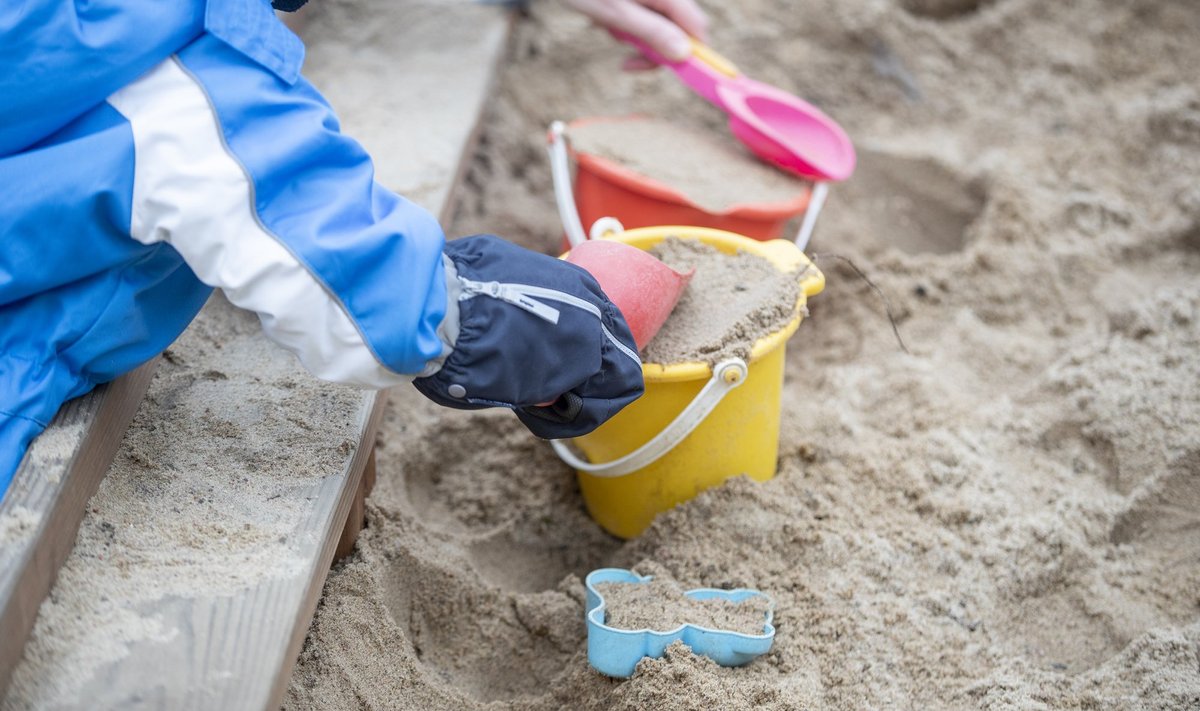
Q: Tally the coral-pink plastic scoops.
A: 1